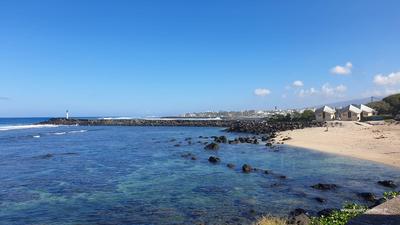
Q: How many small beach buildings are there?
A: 3